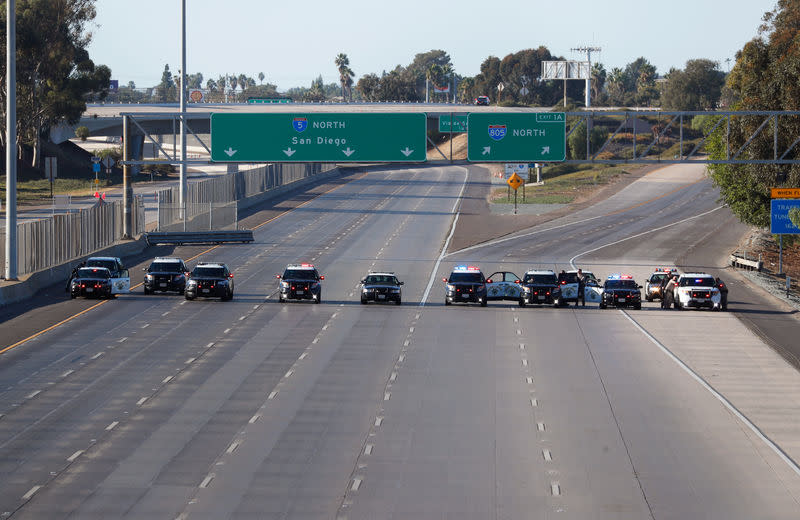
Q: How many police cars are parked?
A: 12